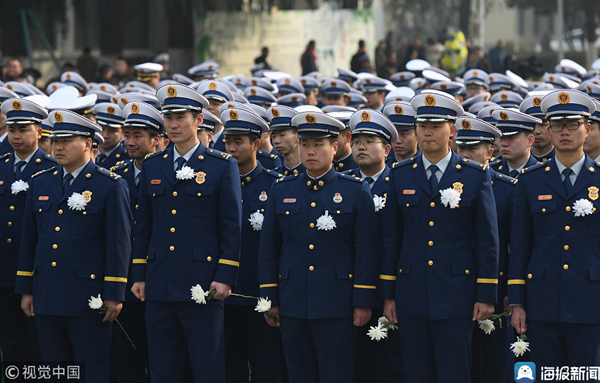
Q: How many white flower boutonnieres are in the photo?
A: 8